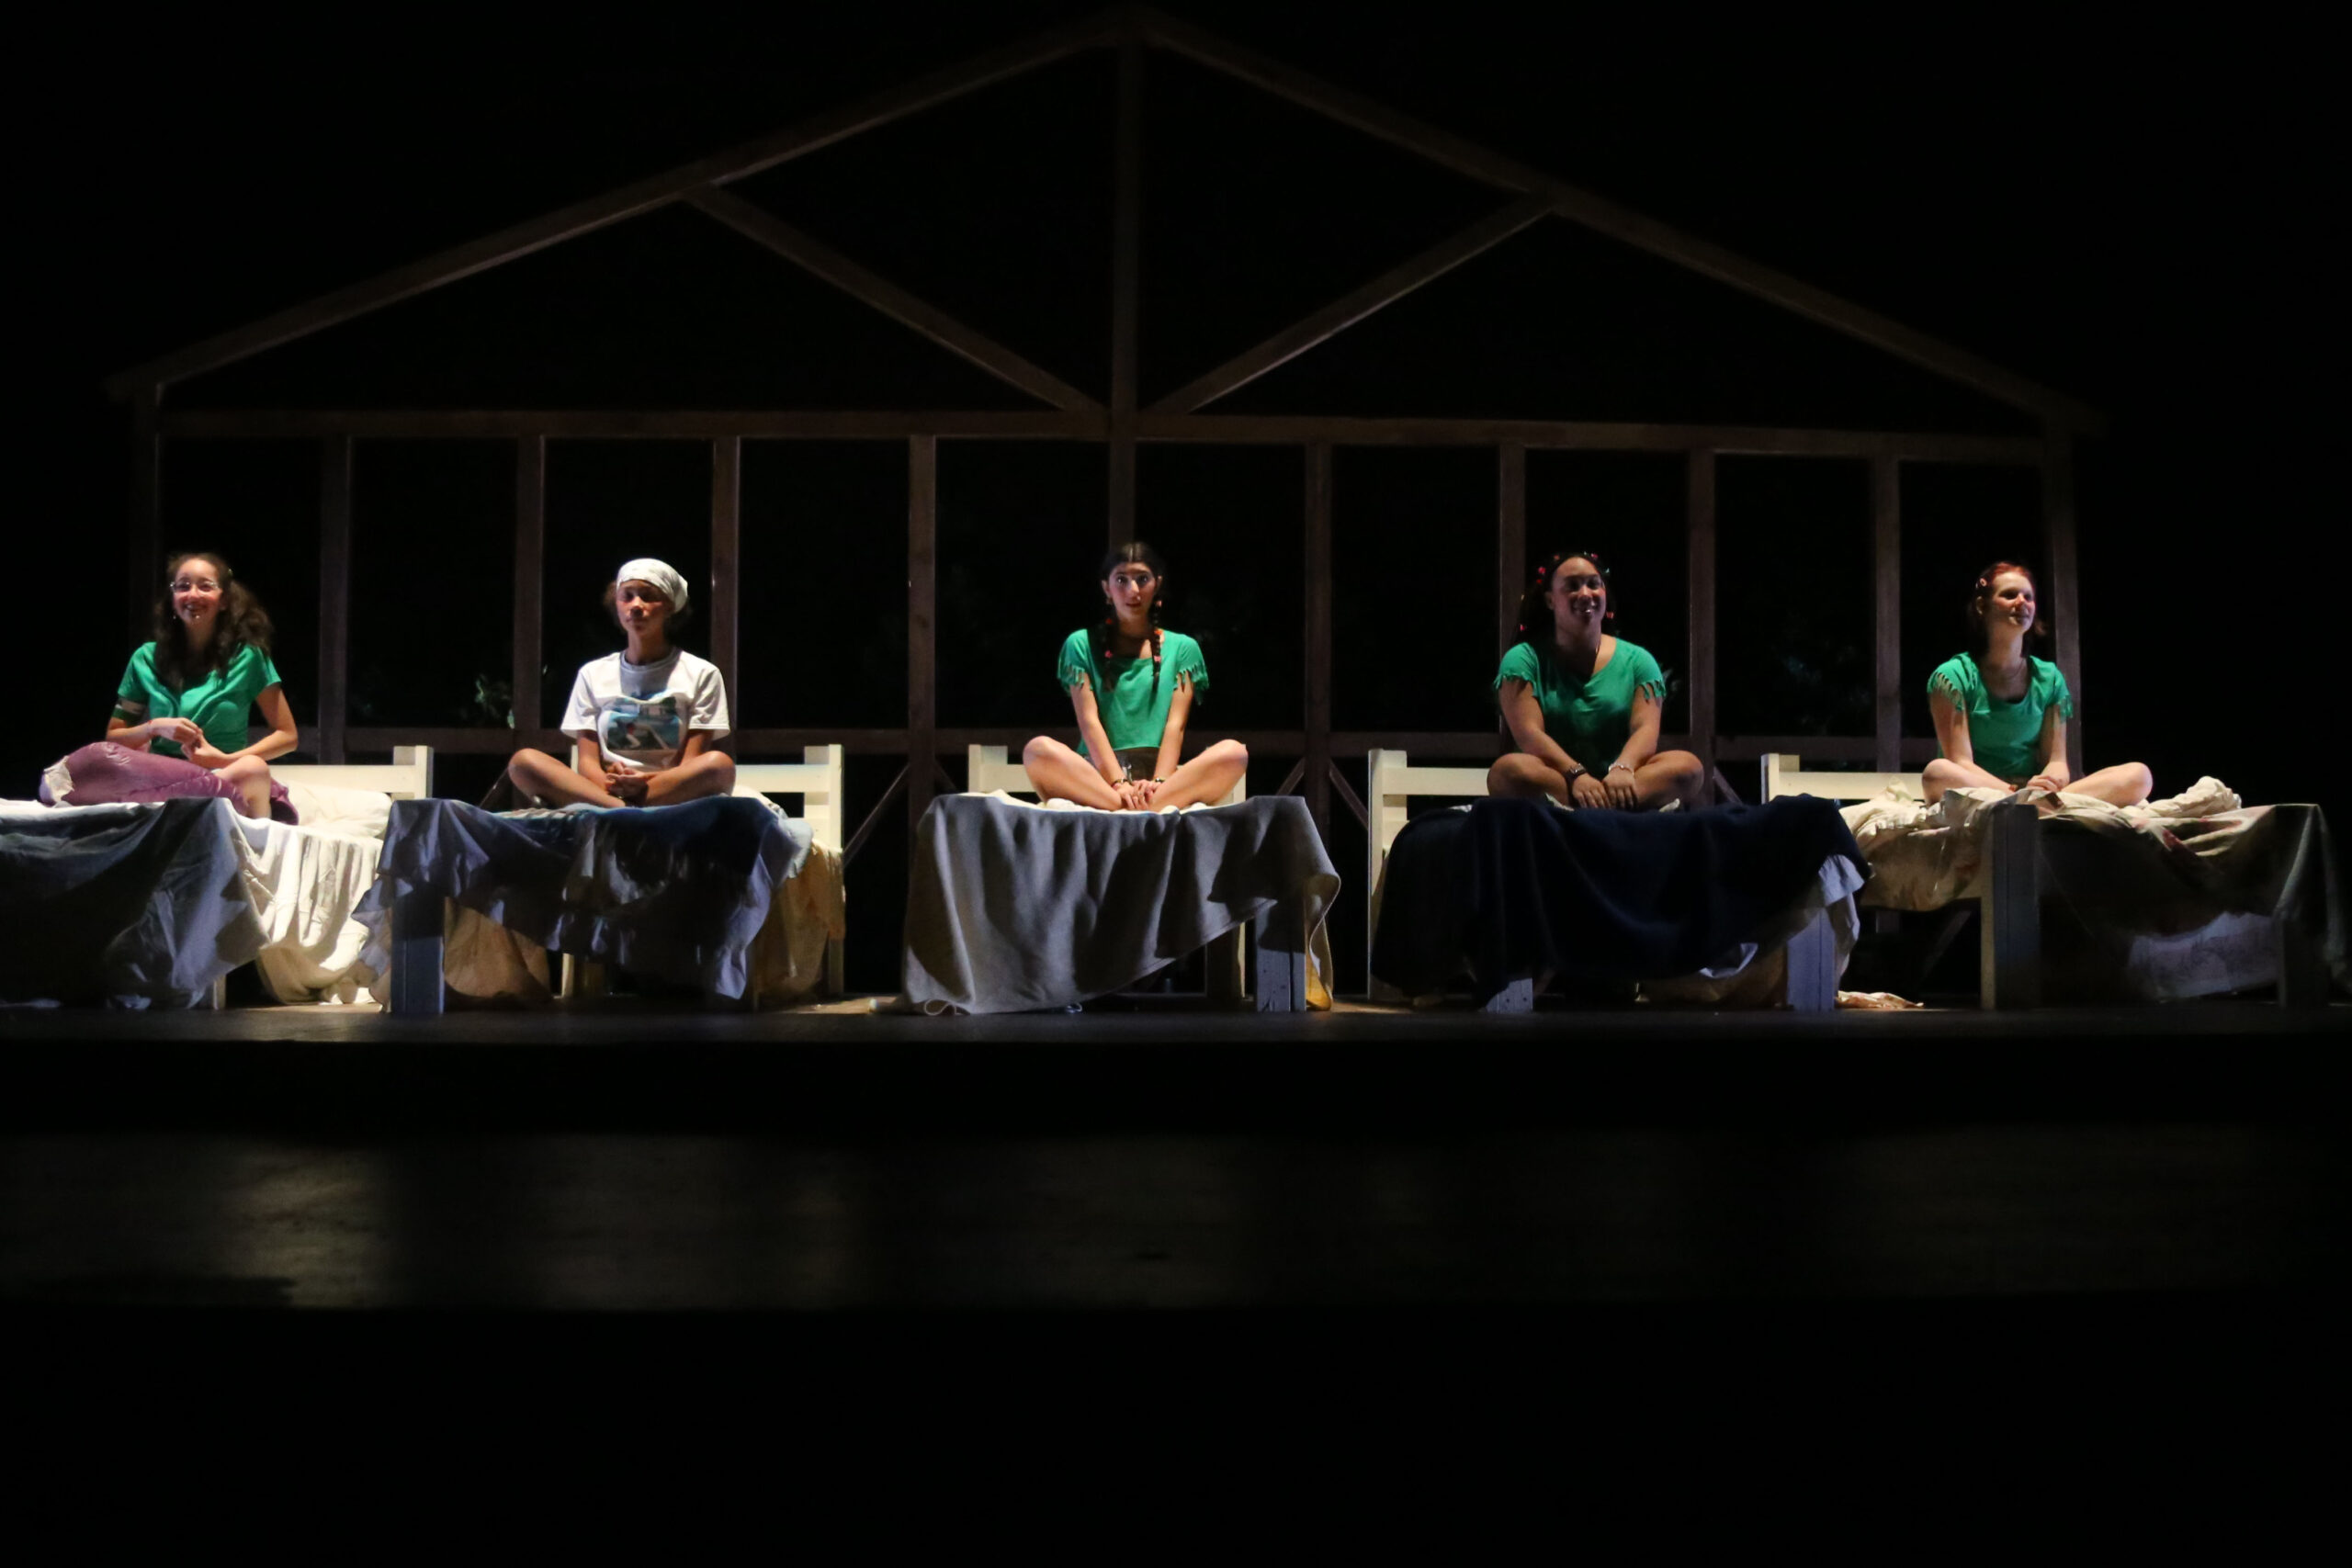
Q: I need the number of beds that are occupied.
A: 5